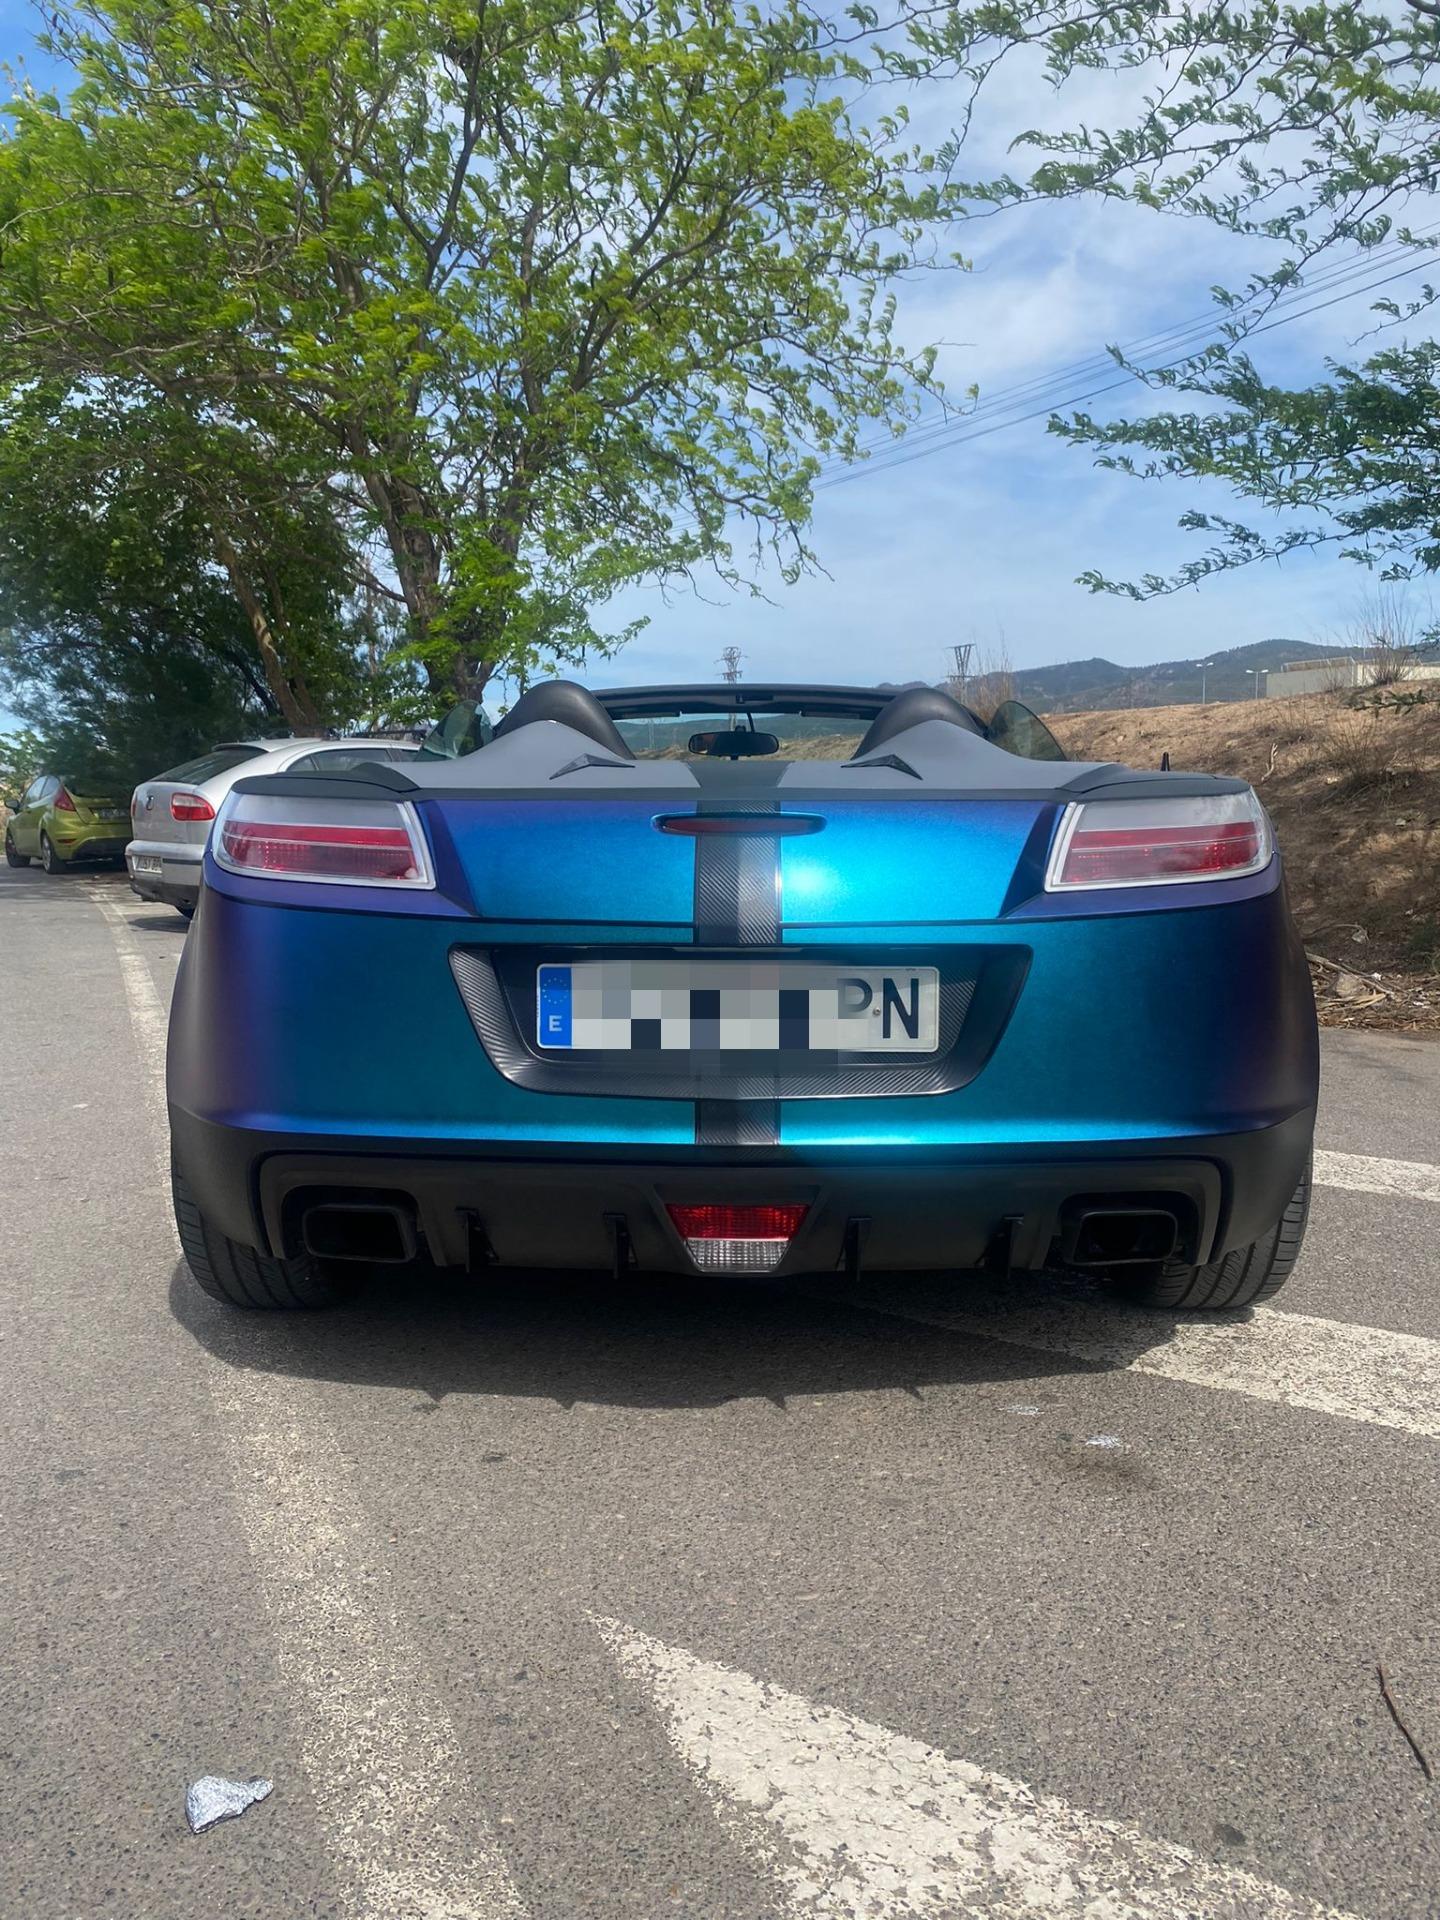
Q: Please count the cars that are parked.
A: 3